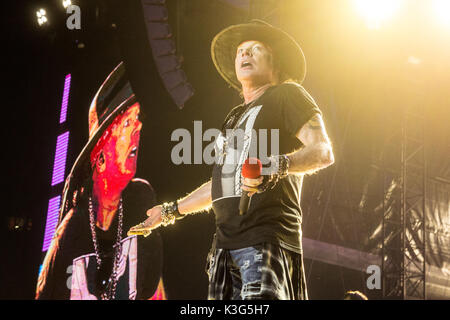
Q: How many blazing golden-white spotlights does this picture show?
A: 2